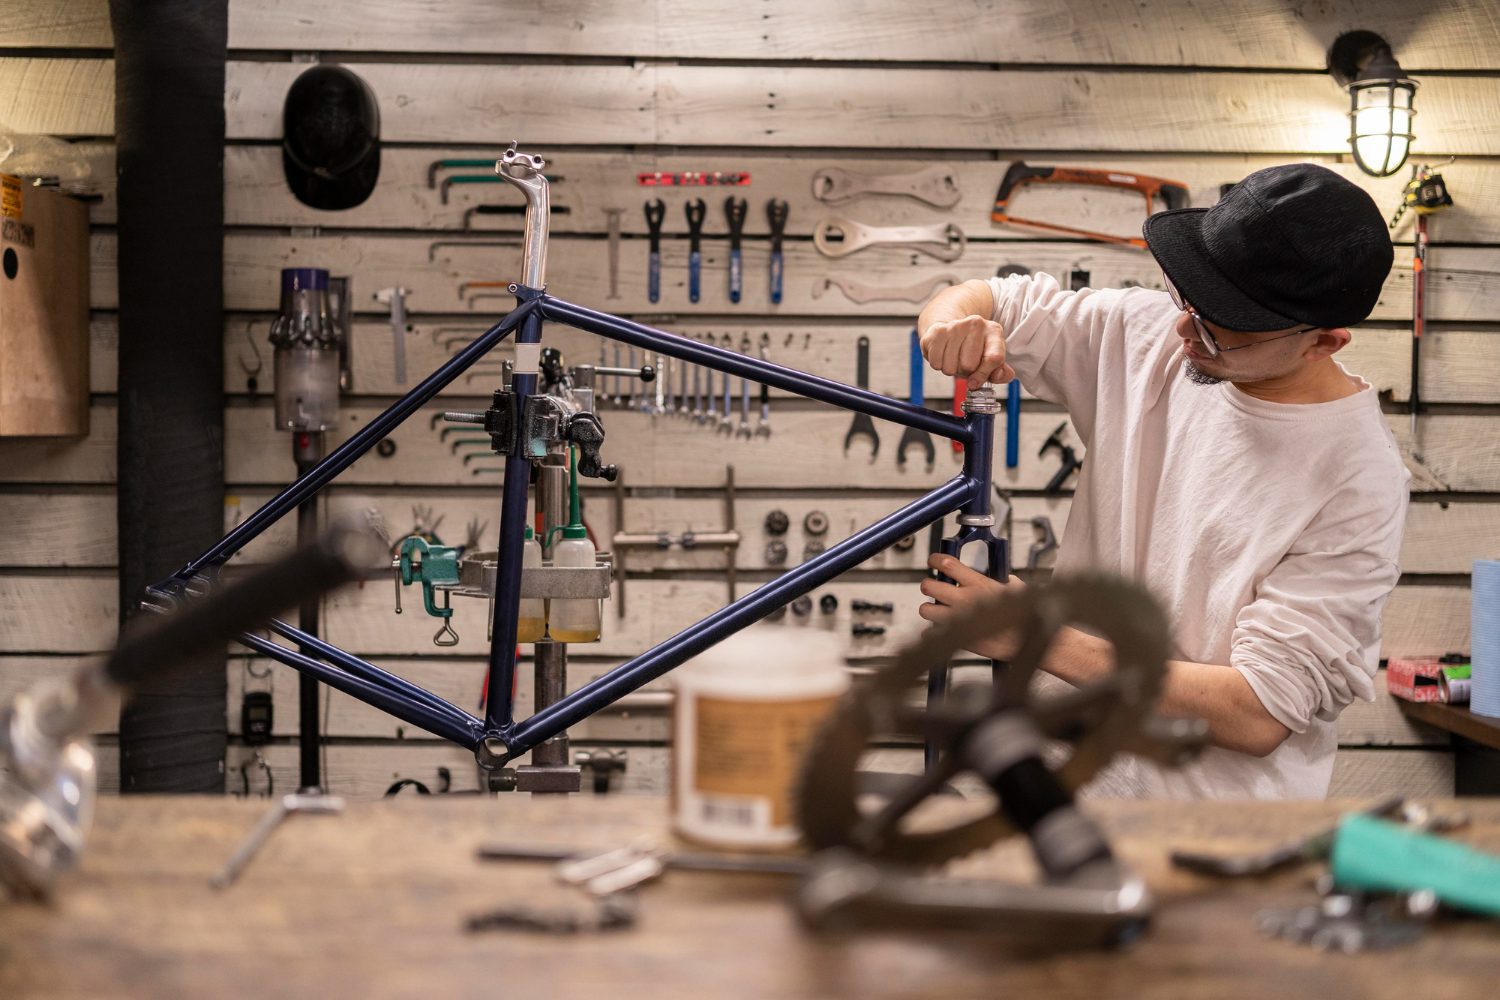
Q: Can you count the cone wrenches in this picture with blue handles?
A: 4